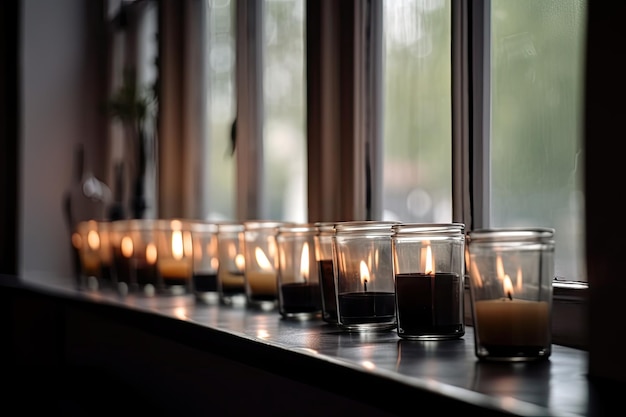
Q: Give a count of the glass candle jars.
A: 12